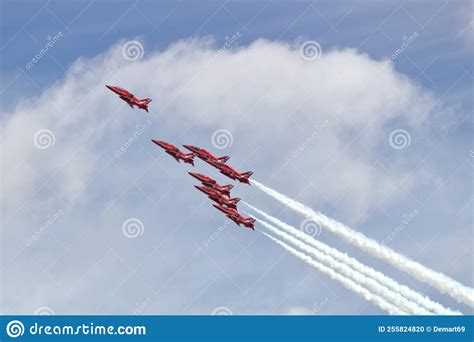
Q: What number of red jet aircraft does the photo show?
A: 7